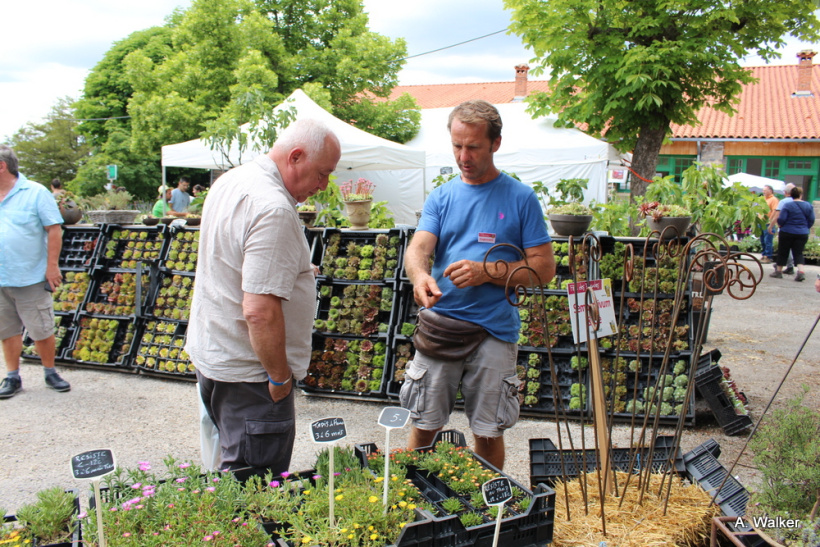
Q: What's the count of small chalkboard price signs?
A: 4